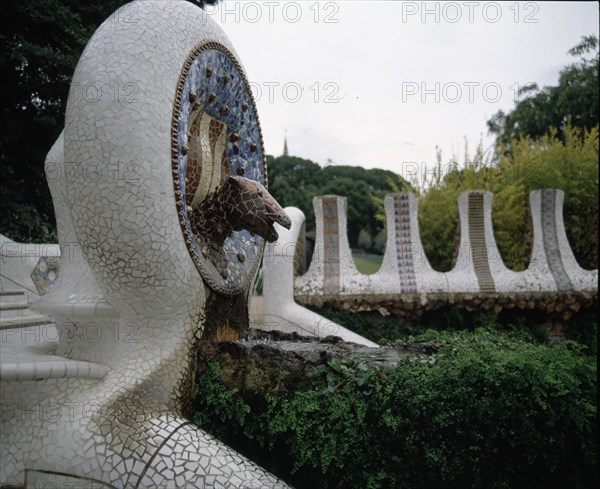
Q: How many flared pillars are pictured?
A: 4